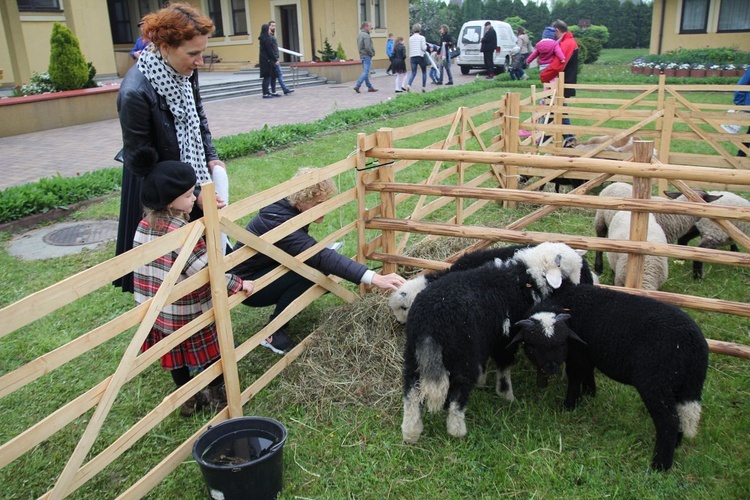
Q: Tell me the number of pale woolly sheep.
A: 3